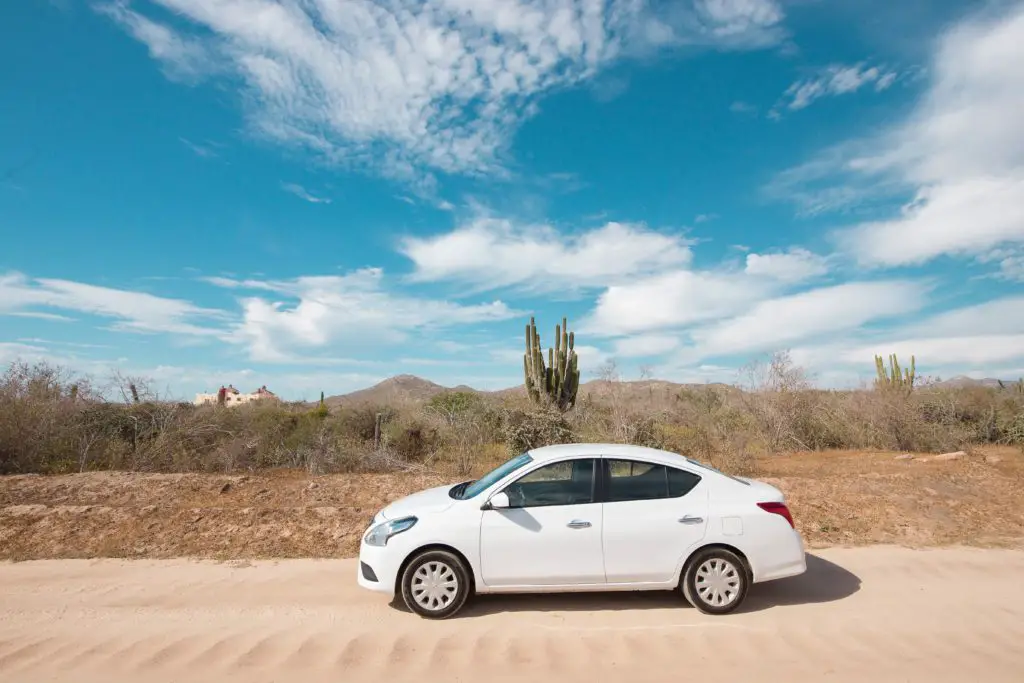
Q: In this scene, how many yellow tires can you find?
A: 0